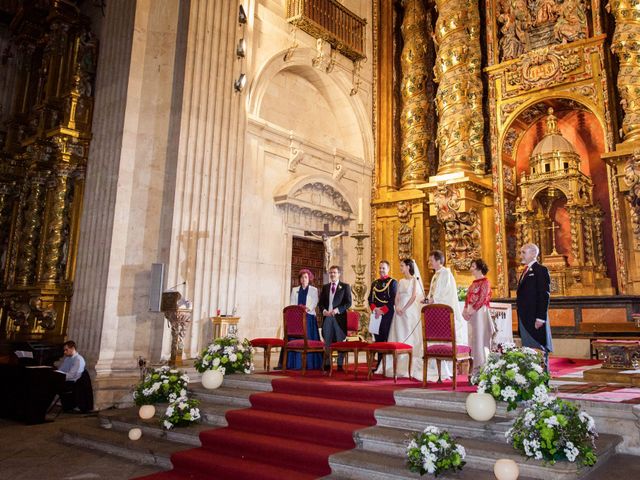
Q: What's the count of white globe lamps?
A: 5